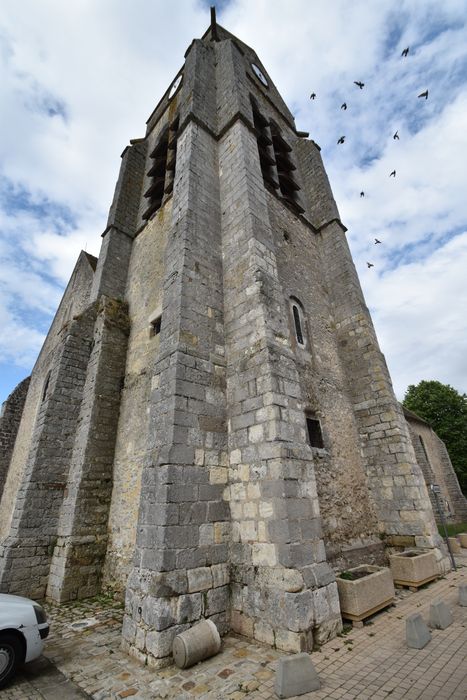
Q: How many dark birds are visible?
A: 11